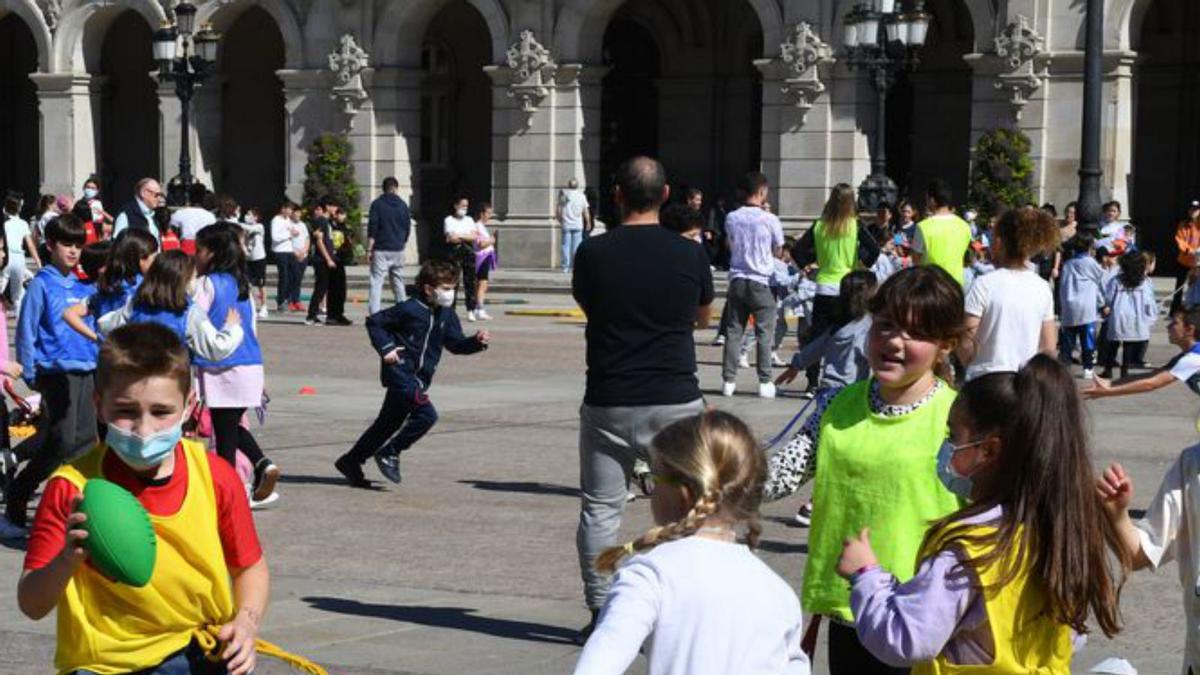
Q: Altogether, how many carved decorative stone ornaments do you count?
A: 4